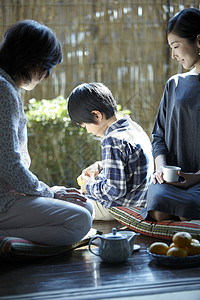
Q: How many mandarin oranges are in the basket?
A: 6